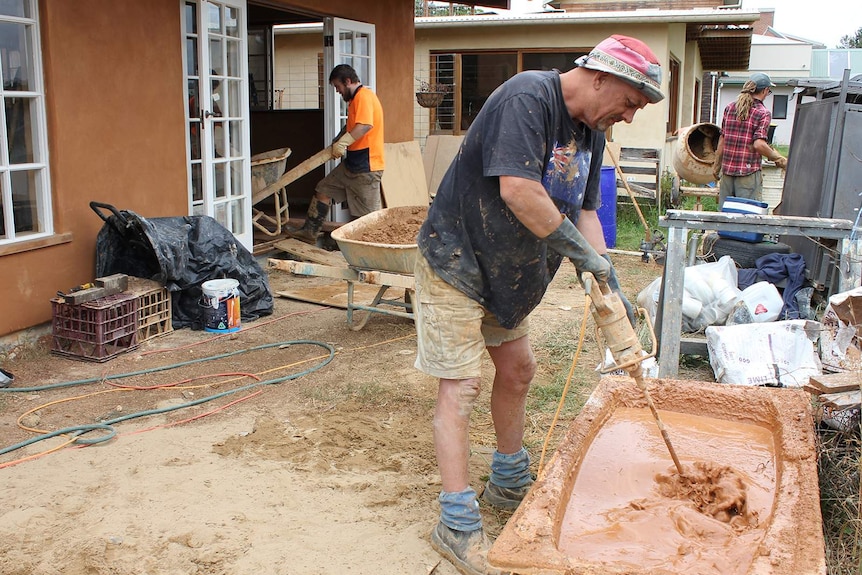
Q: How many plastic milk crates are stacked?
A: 2